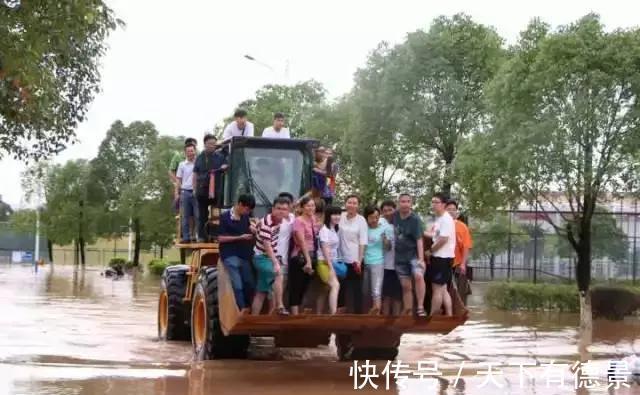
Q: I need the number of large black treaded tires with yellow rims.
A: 2